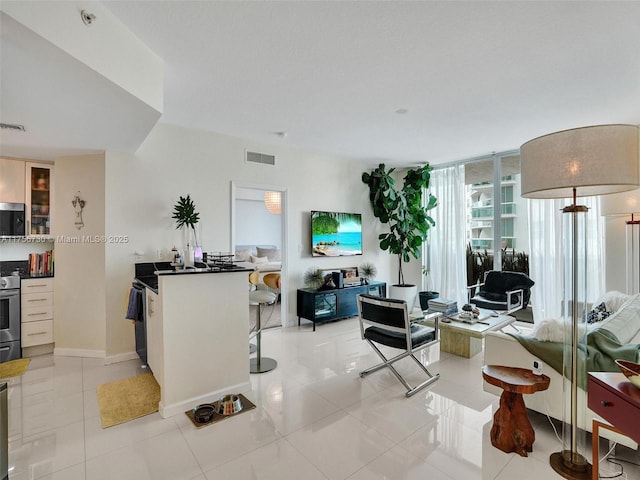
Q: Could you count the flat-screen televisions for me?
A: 1